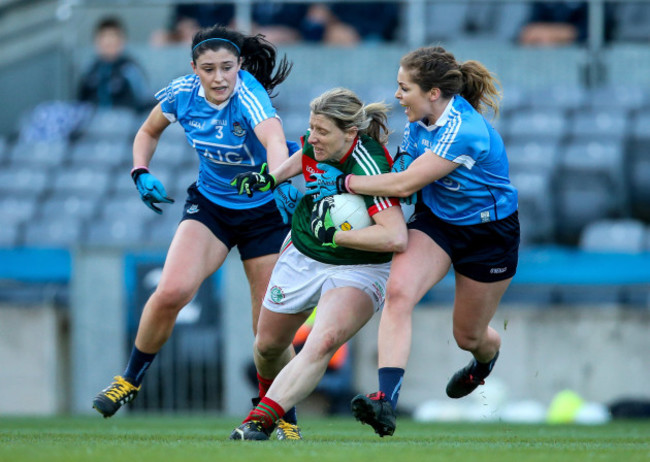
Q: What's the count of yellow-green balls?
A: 1